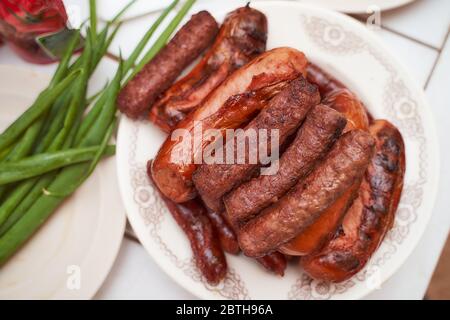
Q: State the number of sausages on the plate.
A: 12